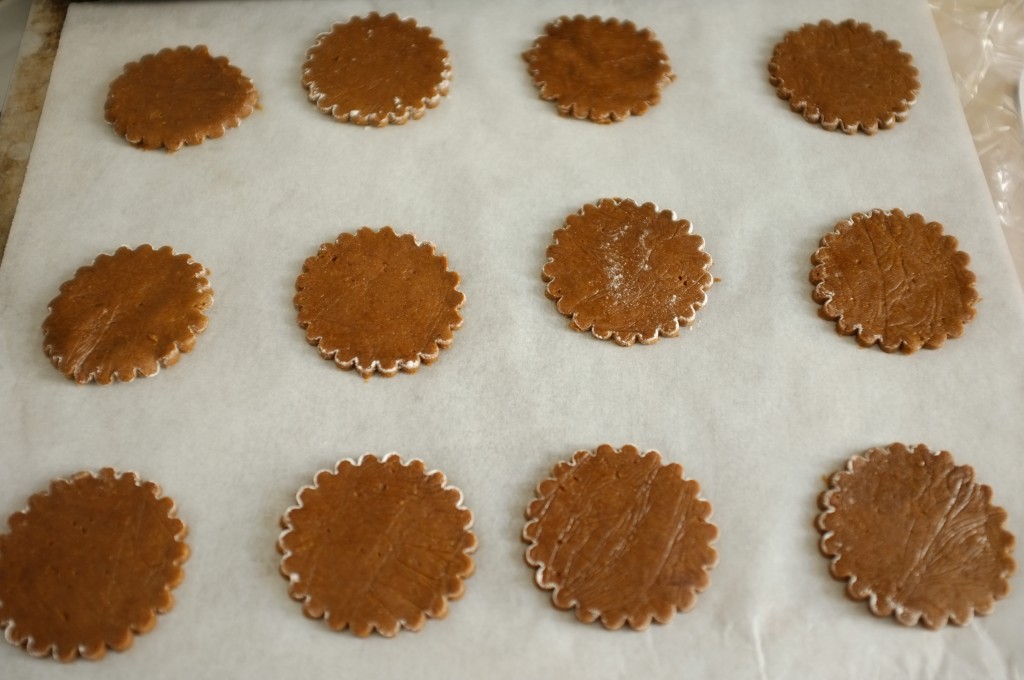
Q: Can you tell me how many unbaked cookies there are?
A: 12